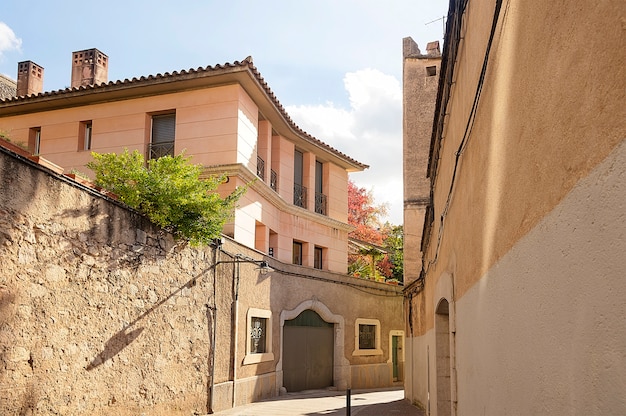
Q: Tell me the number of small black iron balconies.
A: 5